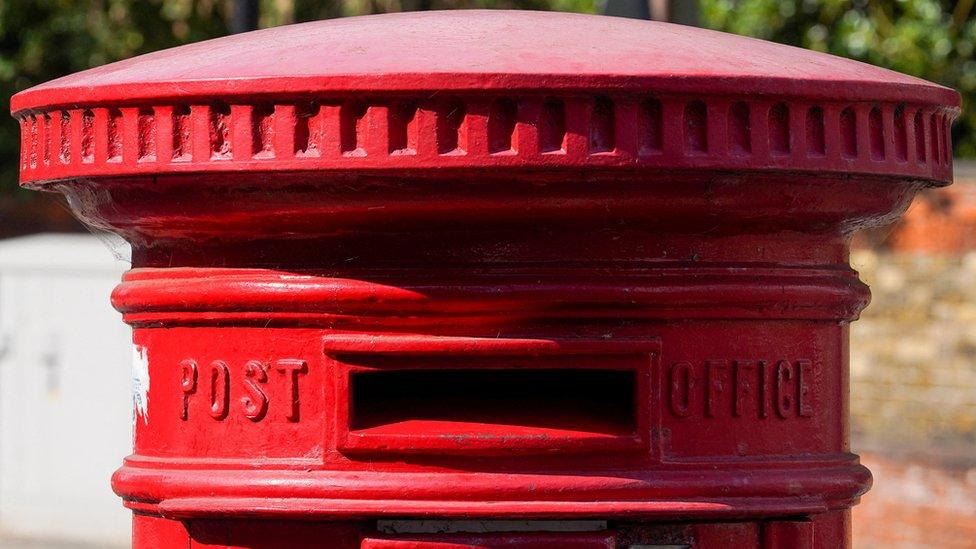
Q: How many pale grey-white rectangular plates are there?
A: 1